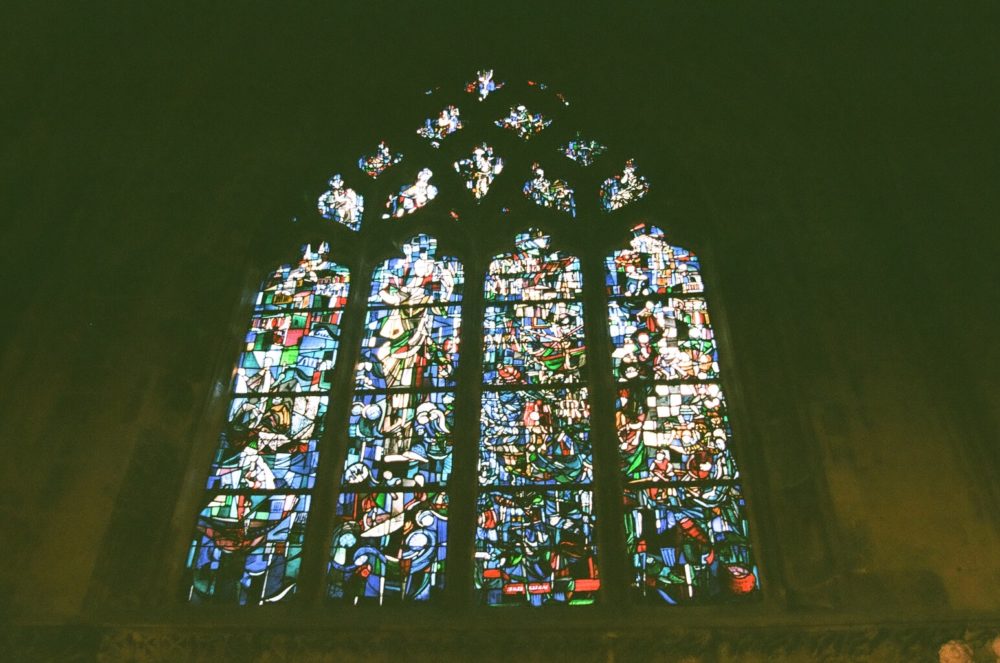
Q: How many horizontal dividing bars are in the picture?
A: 12